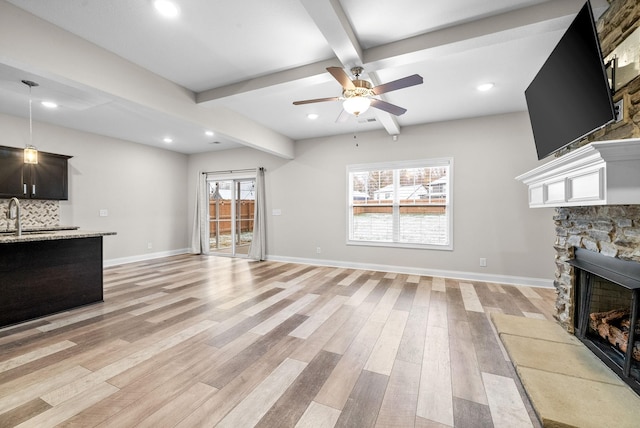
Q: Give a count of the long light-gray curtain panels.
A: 2